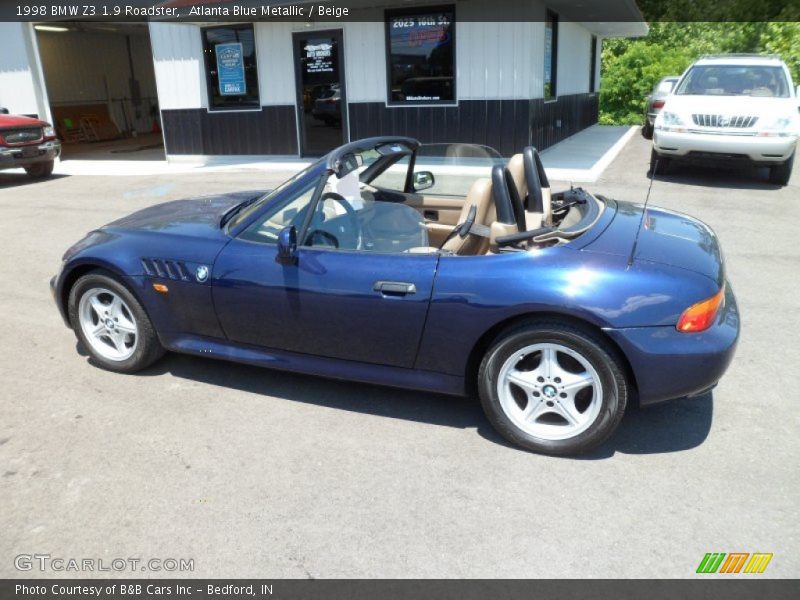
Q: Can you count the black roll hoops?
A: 2